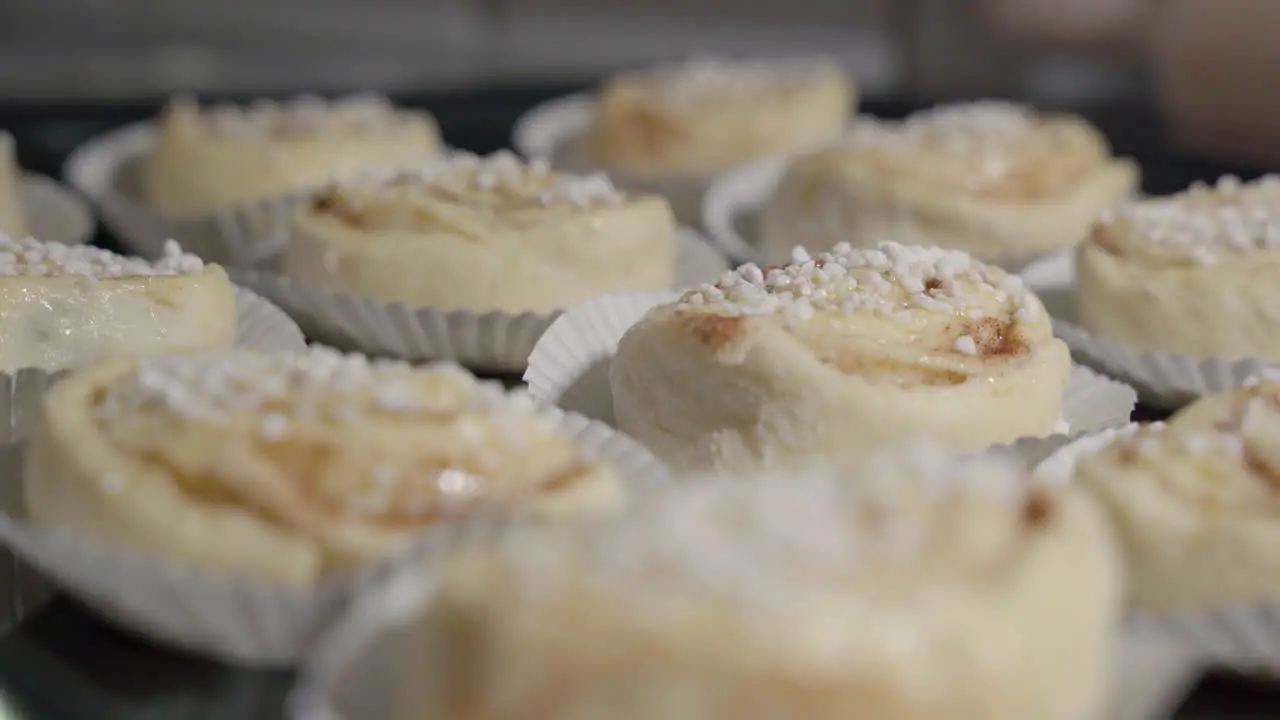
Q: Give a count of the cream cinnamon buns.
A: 11